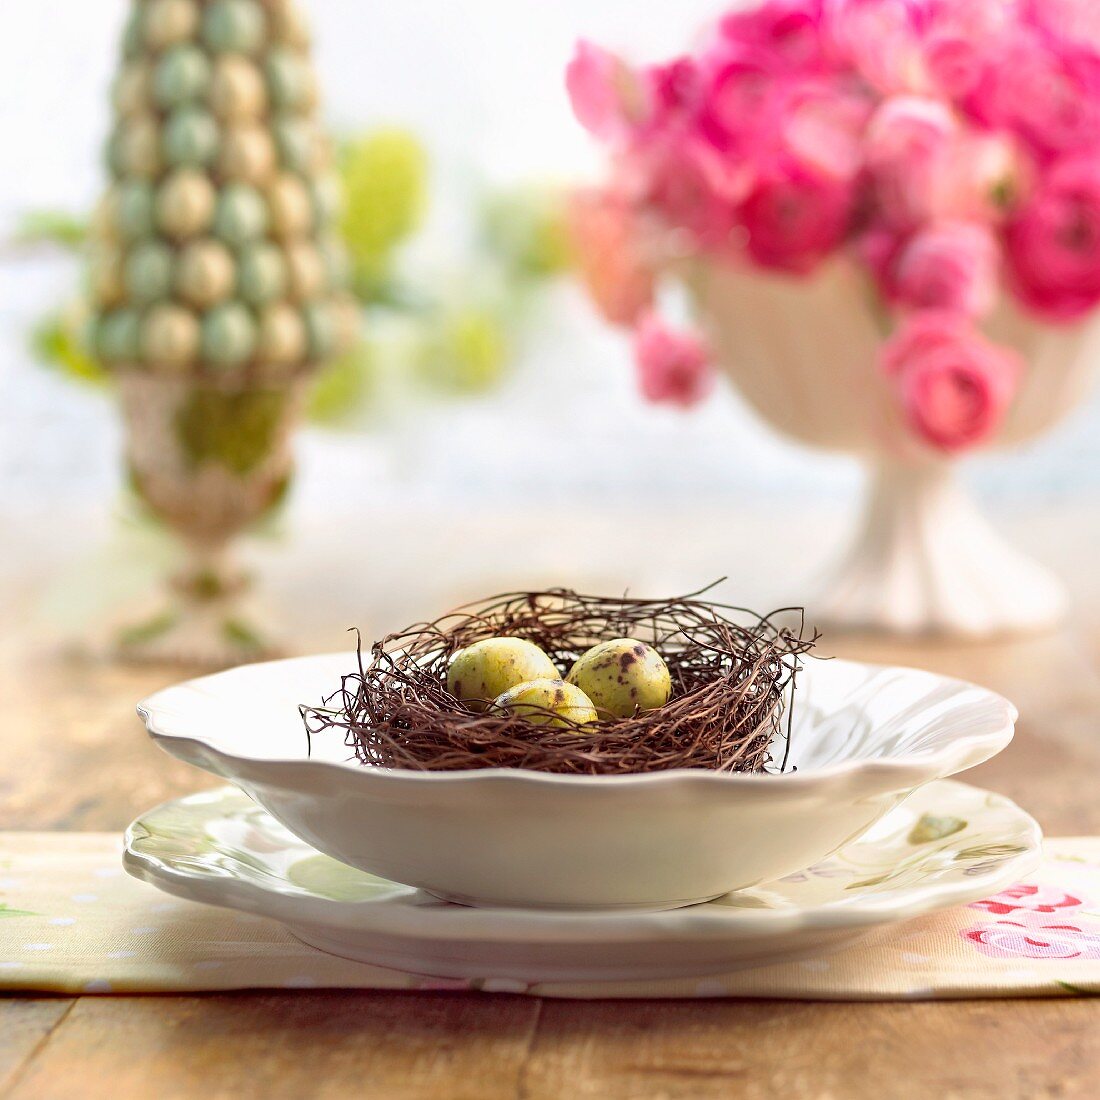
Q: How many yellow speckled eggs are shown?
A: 3